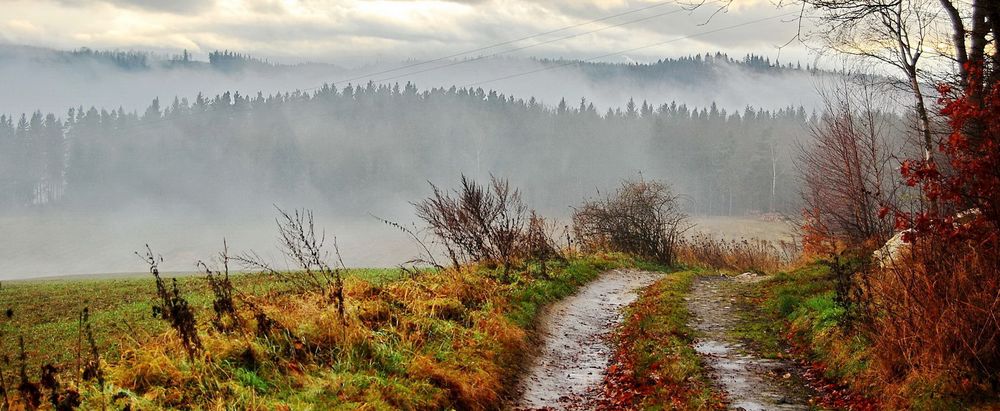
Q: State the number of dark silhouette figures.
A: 0